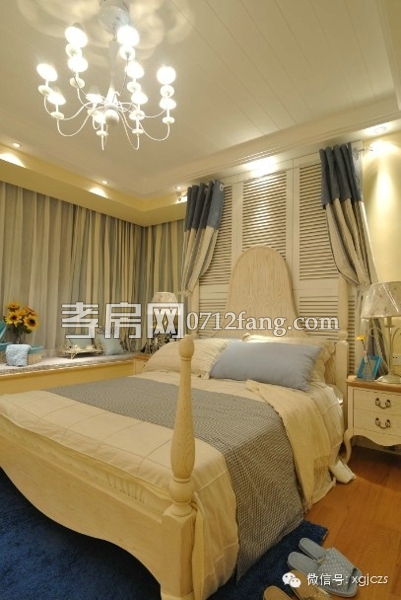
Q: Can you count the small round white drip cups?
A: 12